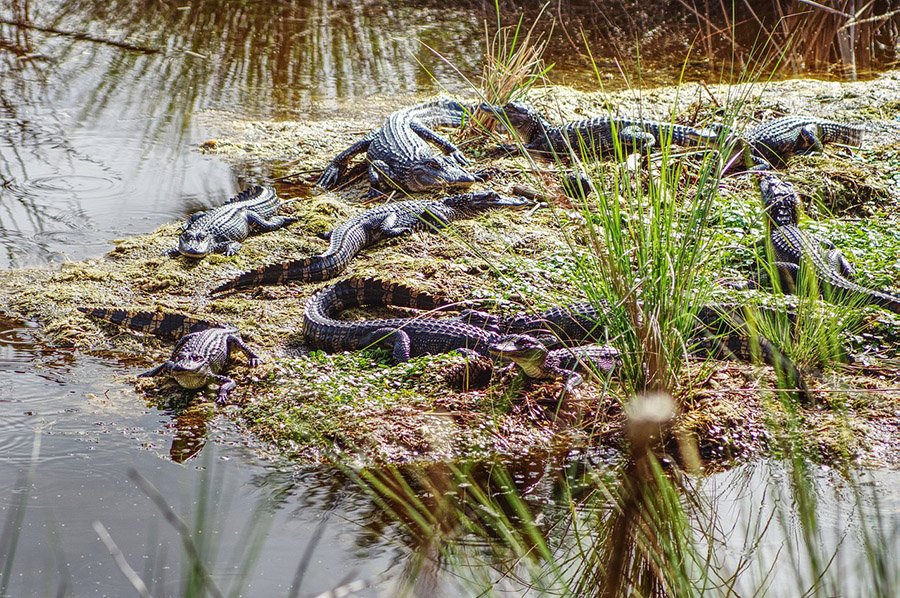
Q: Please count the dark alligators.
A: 10